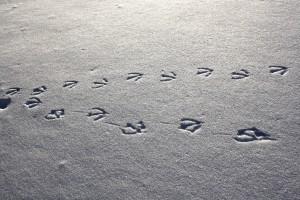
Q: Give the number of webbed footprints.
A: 15